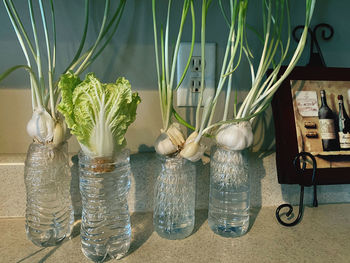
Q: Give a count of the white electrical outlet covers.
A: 1